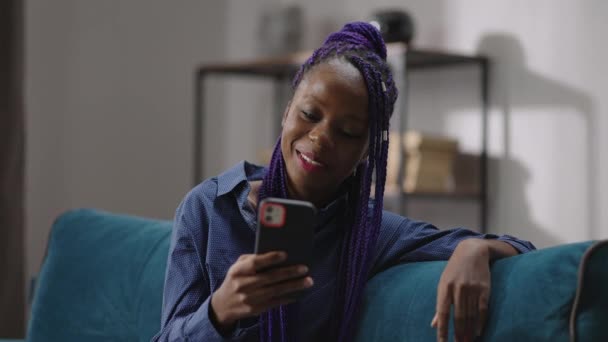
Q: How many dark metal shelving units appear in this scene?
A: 1